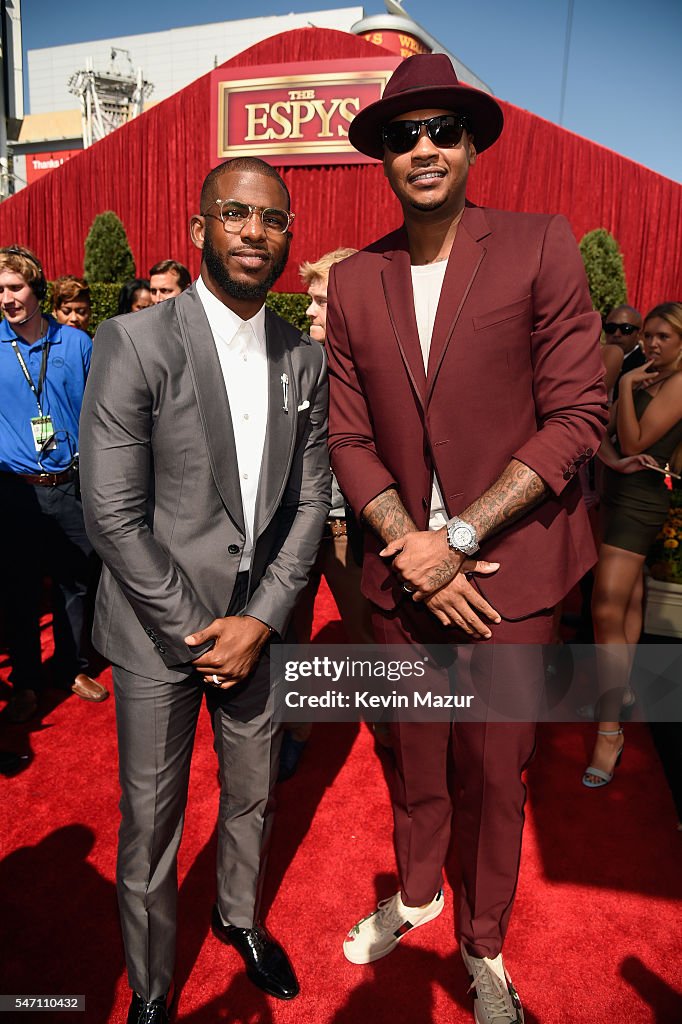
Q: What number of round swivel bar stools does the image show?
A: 0